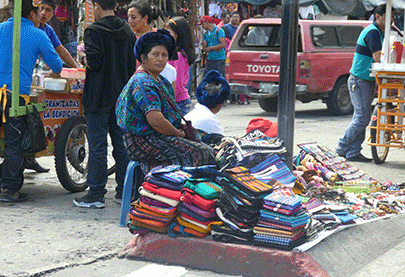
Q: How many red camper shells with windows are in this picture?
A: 1